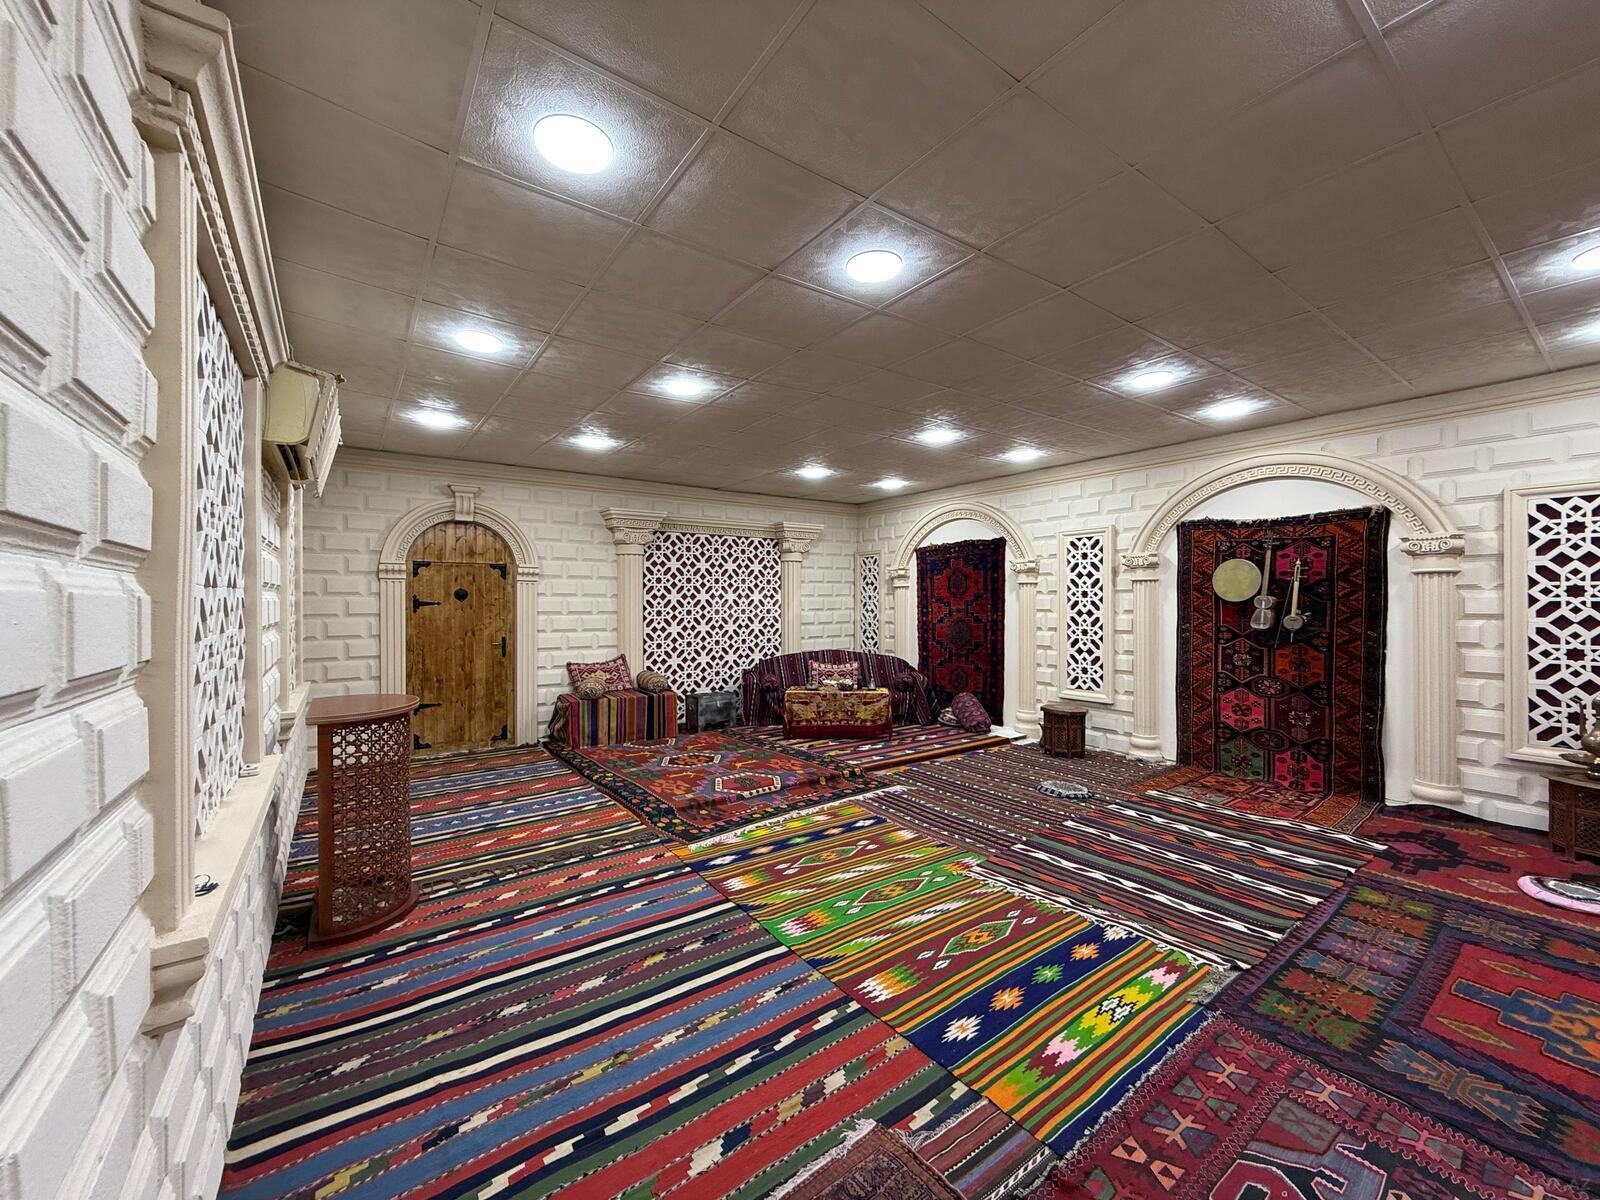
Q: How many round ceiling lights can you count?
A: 14